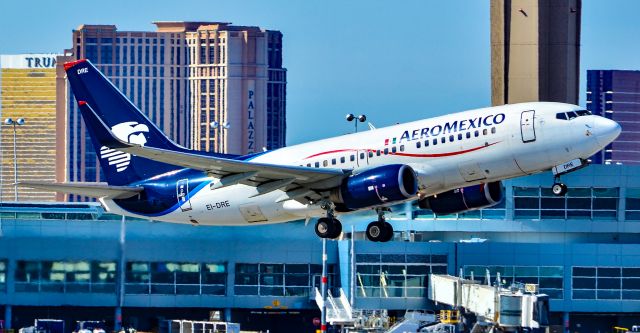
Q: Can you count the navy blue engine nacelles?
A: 2